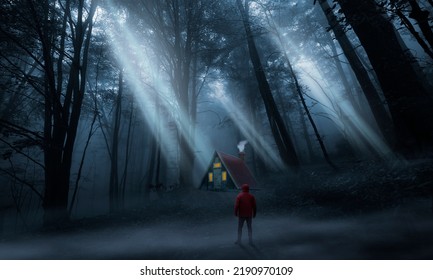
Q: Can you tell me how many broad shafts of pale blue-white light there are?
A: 3